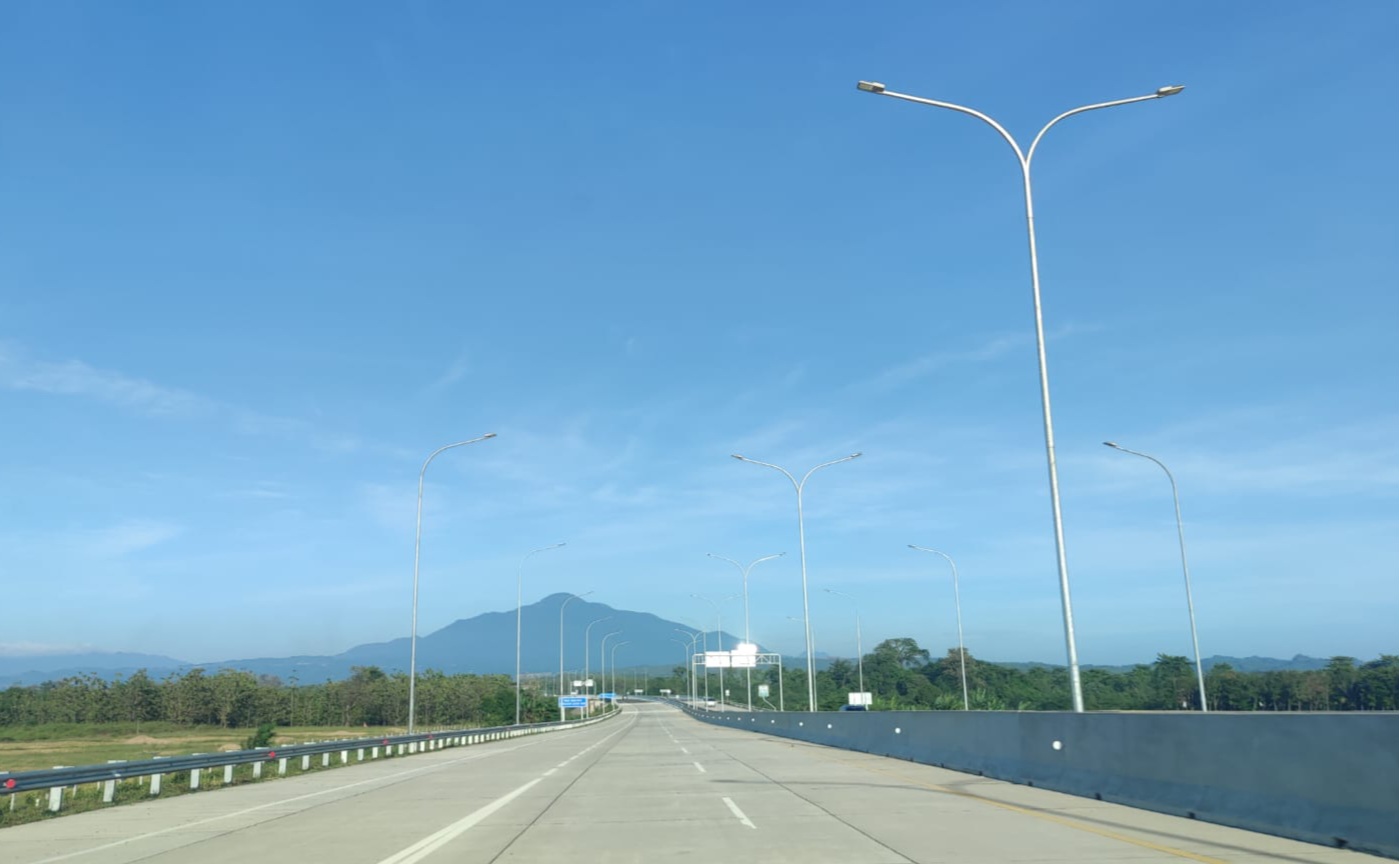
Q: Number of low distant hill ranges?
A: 2